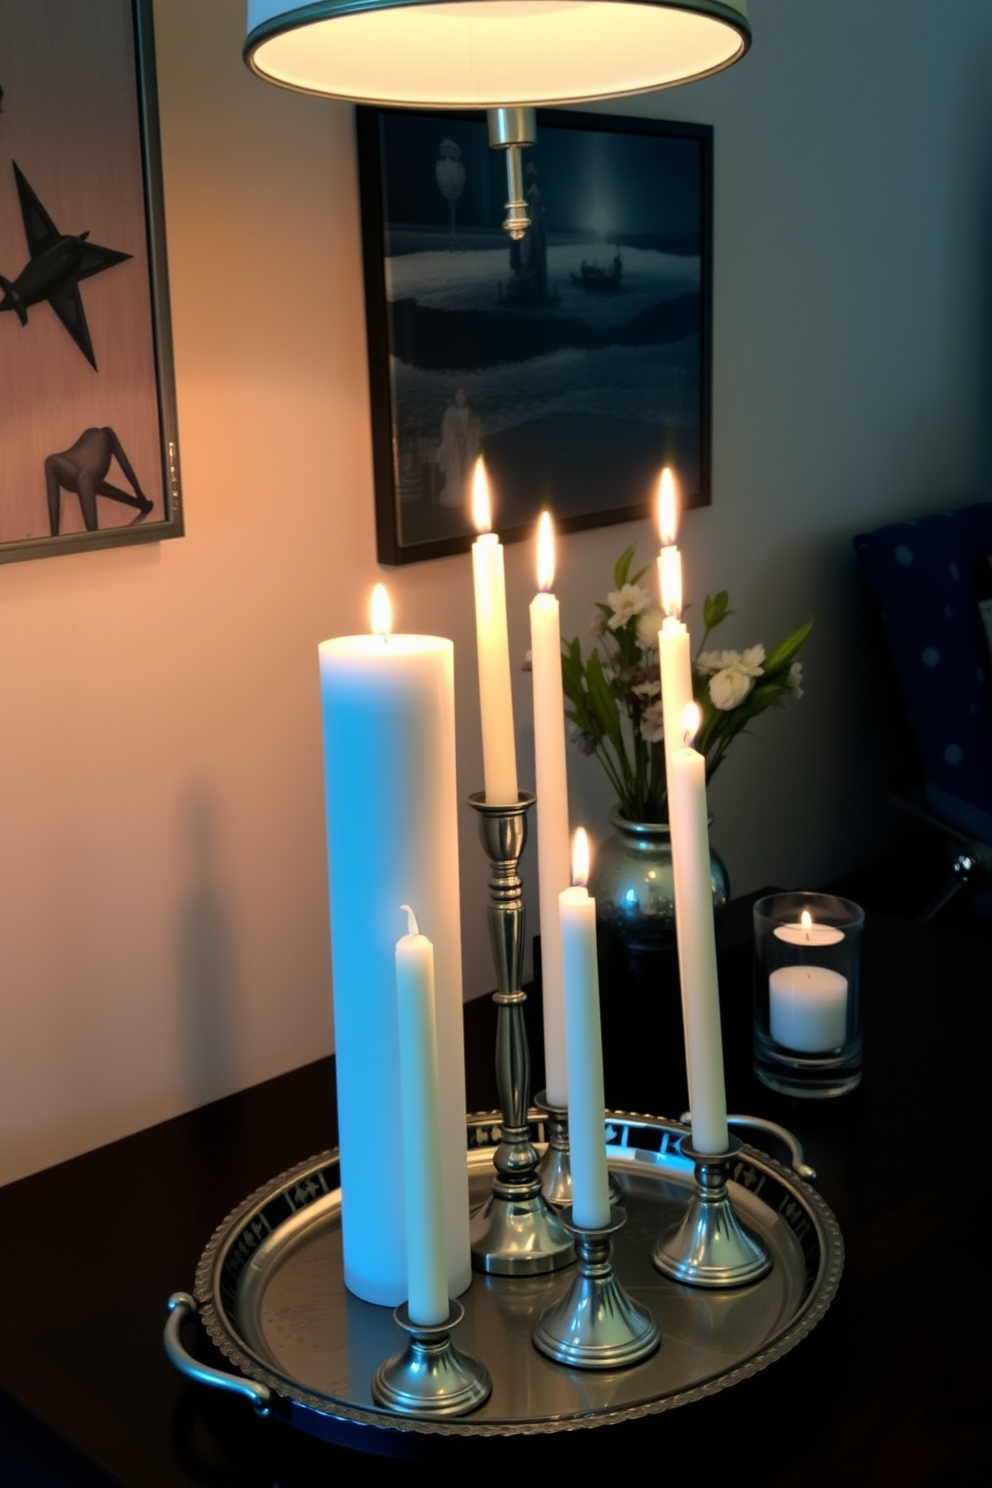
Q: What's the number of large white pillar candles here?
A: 1